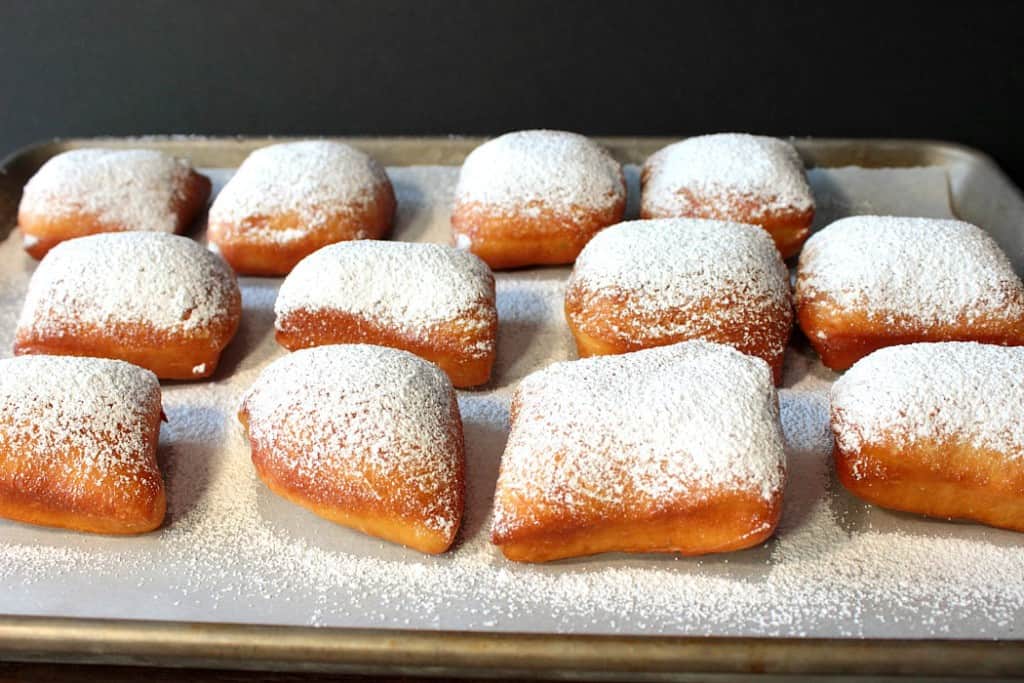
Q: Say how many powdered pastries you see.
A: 12